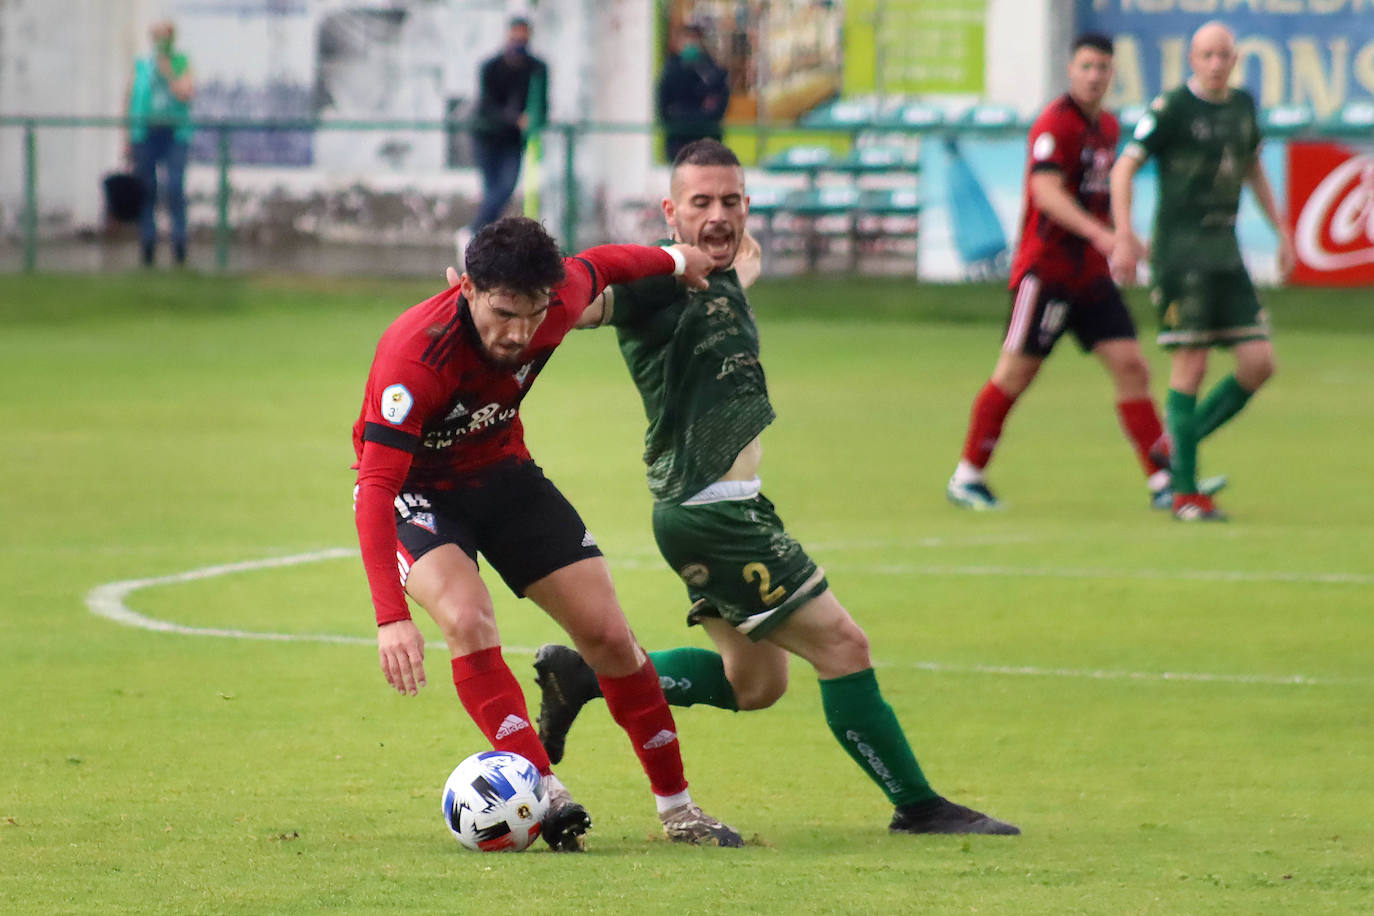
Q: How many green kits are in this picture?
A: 2